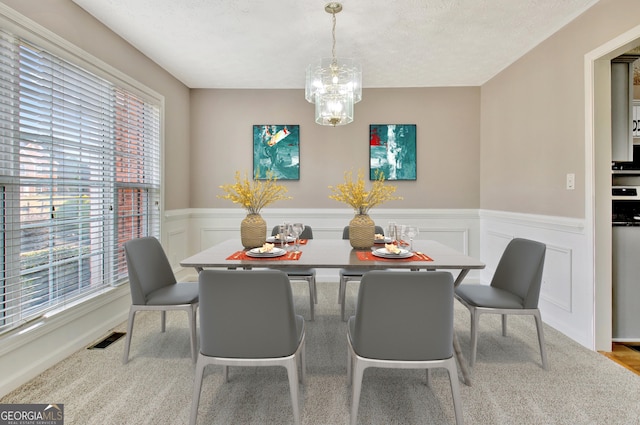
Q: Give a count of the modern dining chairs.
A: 6